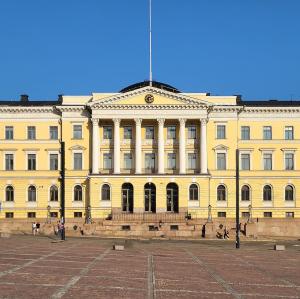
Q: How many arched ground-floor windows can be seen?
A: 10